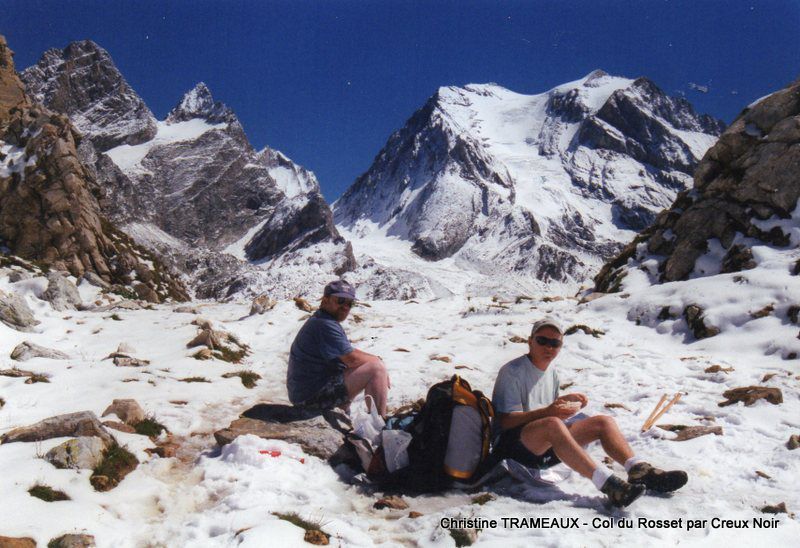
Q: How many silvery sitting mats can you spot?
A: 1